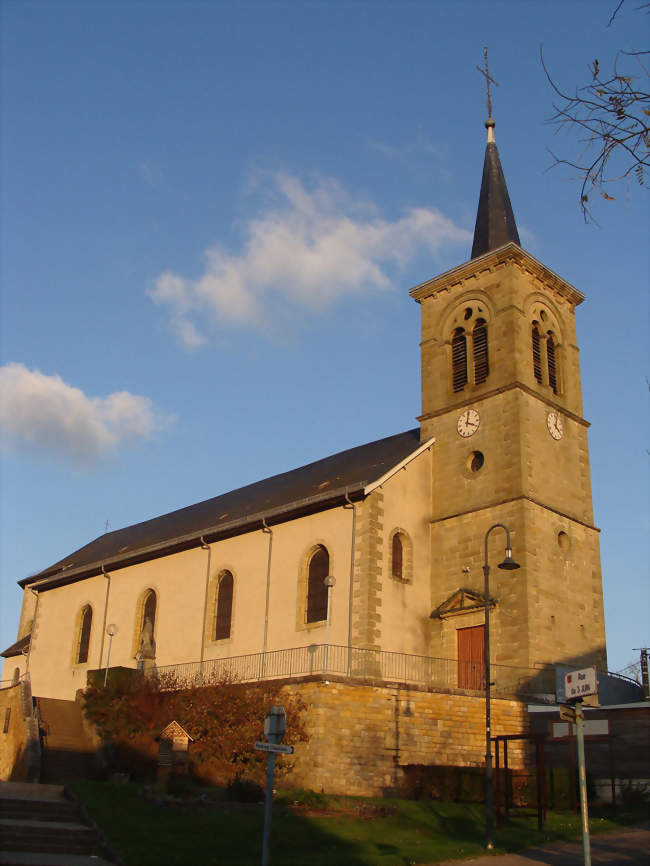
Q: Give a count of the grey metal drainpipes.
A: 5